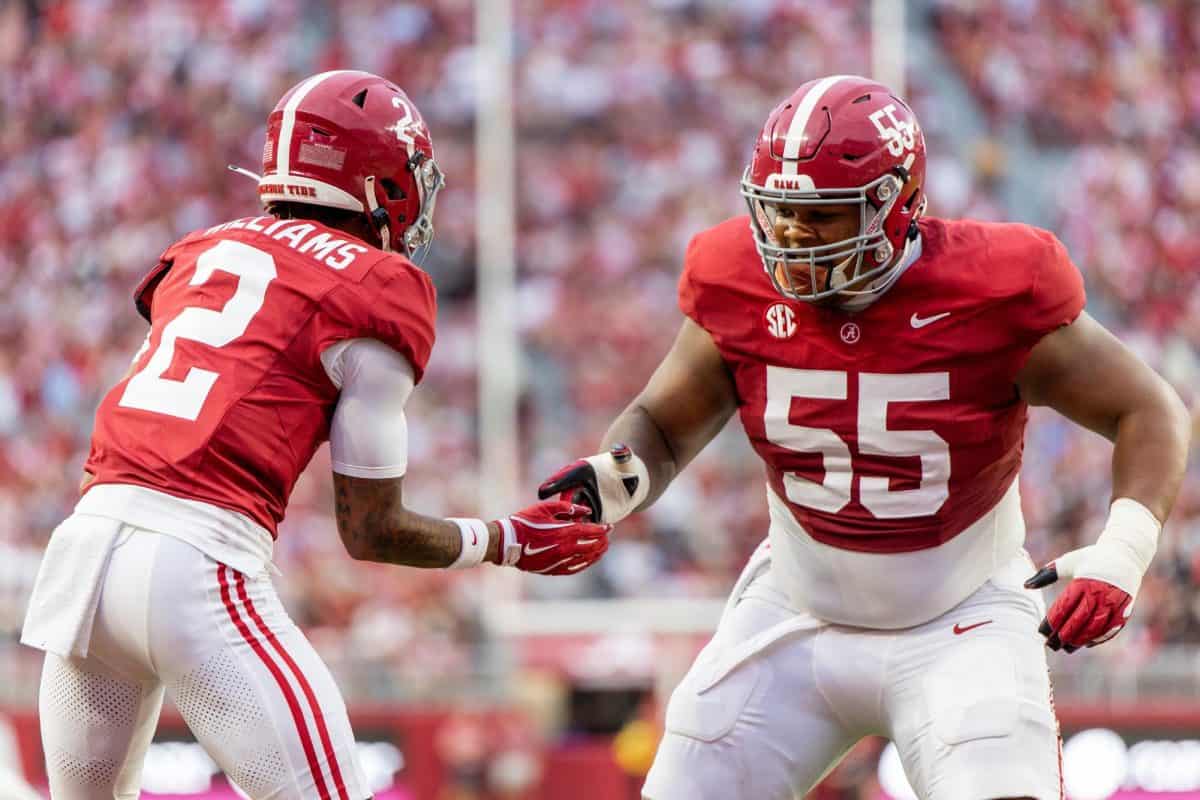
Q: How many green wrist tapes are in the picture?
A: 0